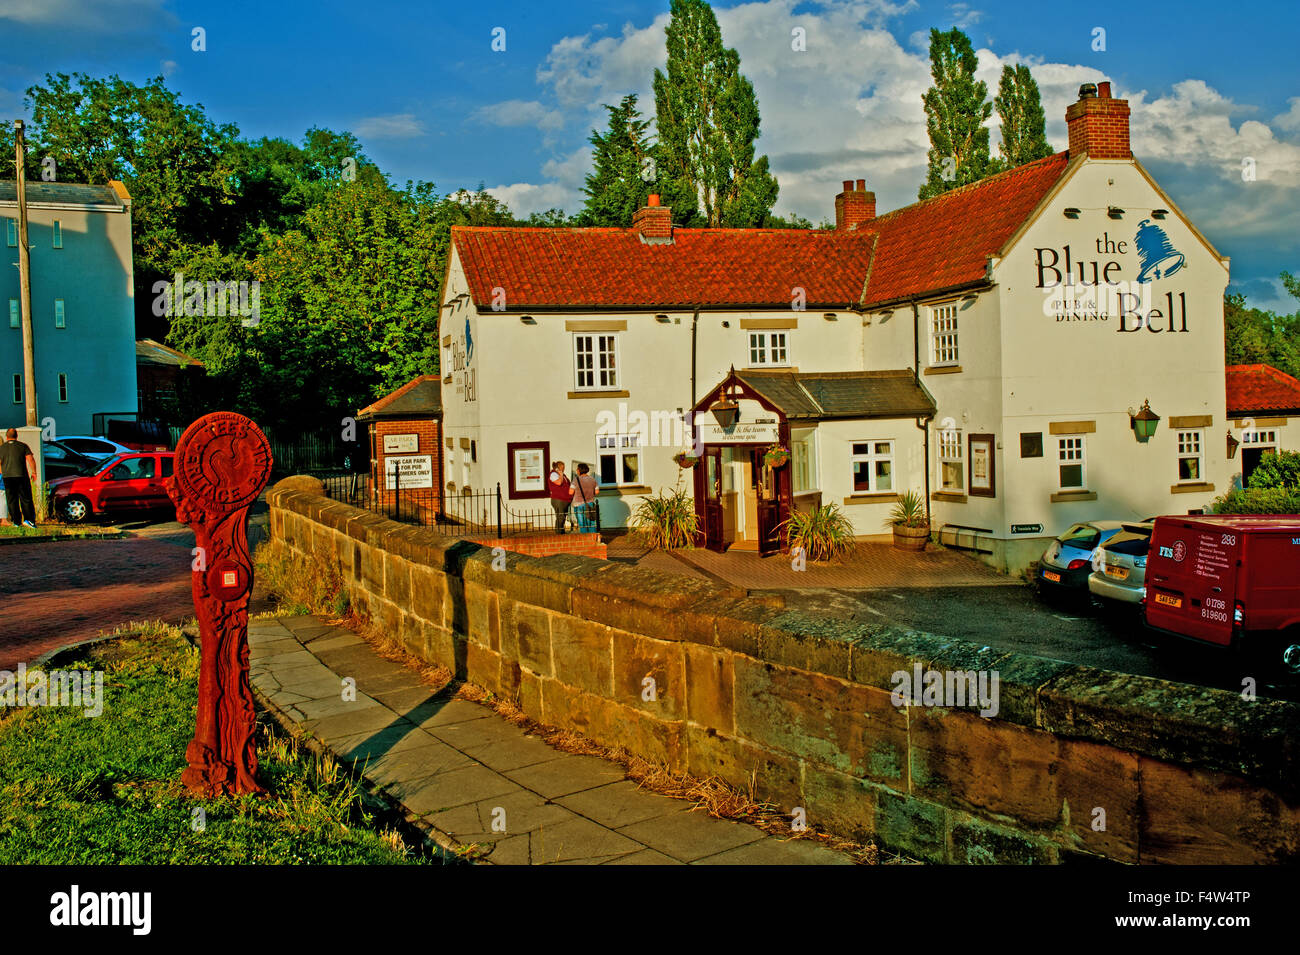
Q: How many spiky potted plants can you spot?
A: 3